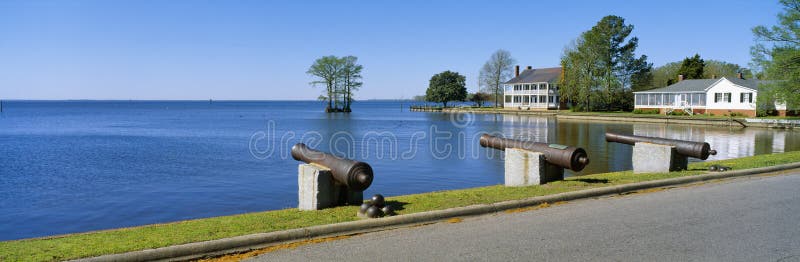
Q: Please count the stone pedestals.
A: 3